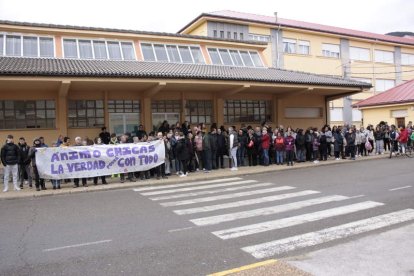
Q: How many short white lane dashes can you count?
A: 4